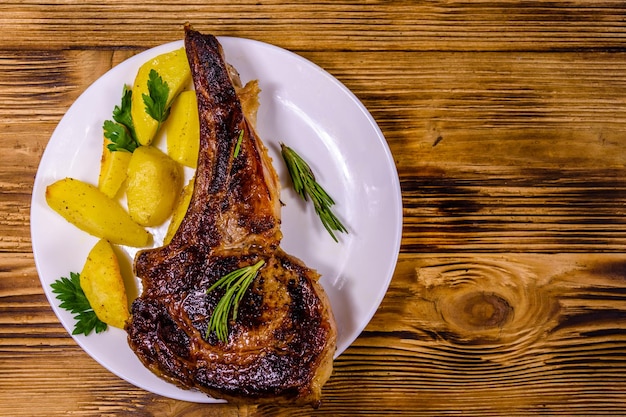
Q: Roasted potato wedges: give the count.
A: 7